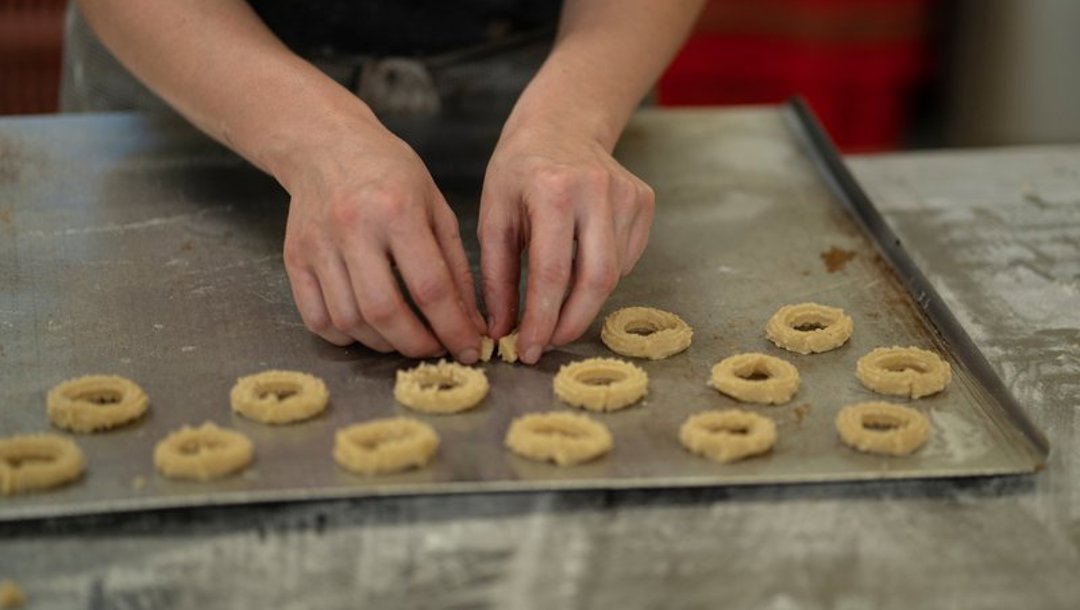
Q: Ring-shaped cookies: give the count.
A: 14